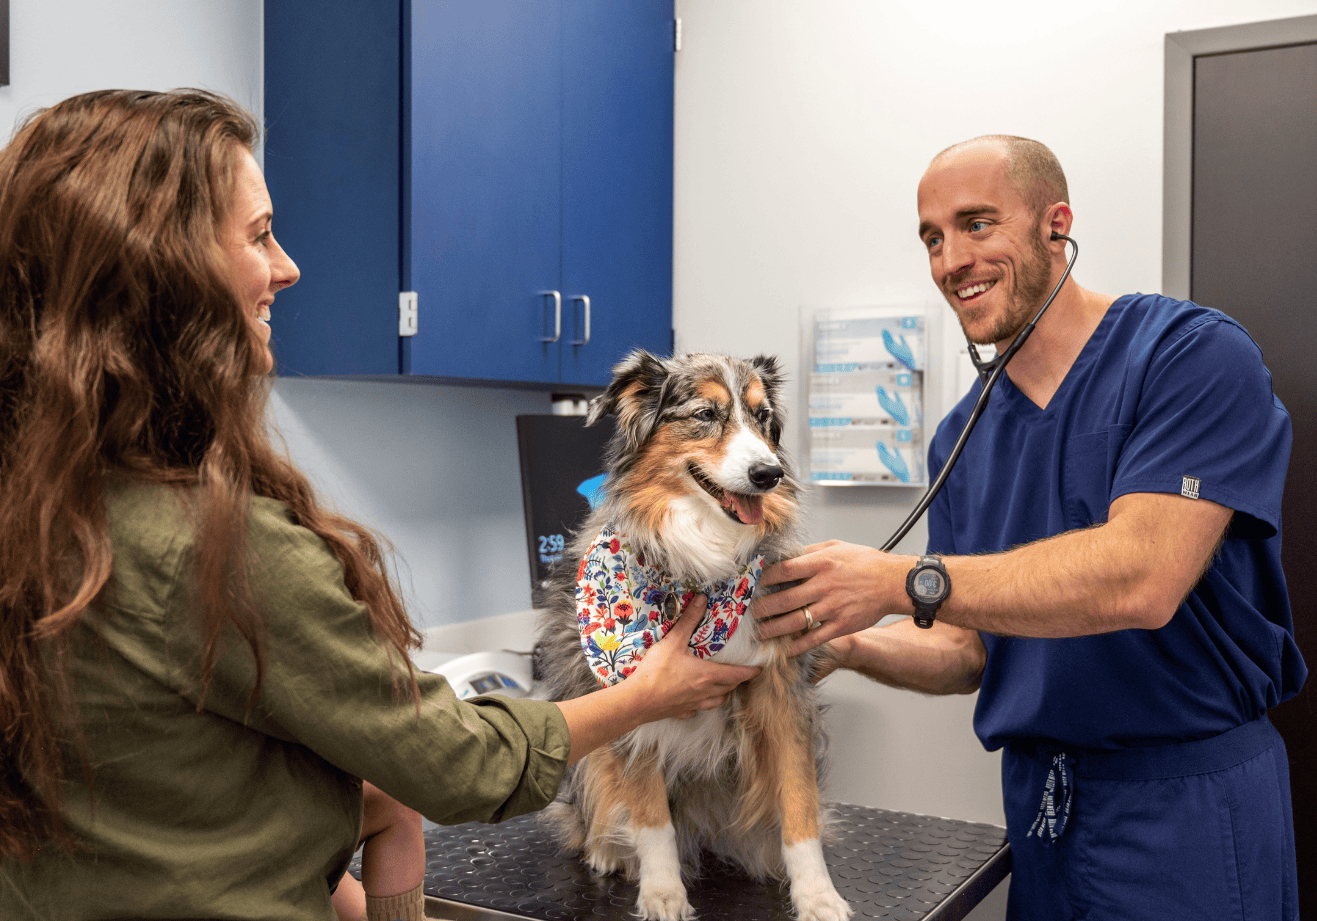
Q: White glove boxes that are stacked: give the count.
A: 3